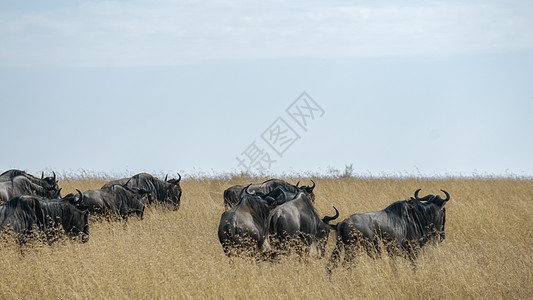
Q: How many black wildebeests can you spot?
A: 9